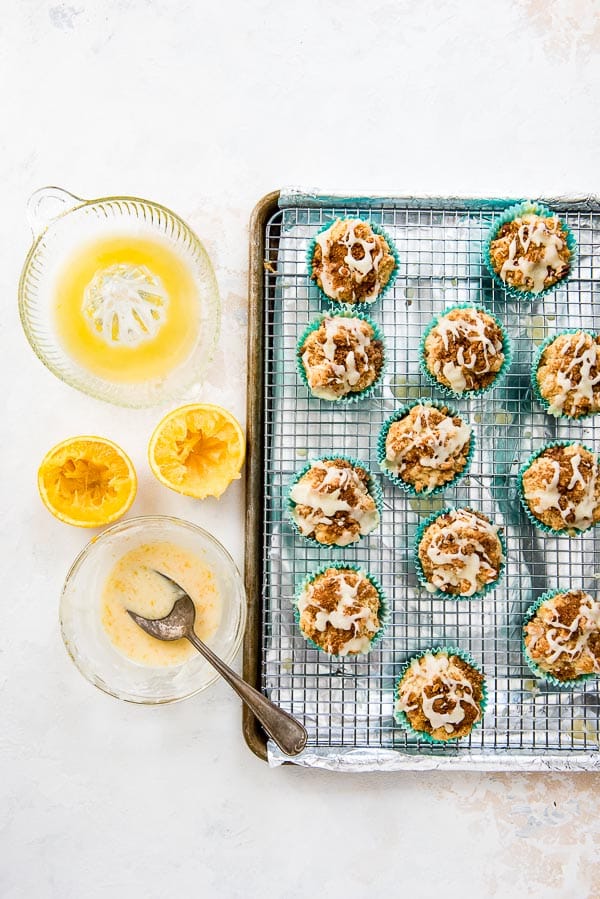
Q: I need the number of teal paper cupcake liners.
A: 12